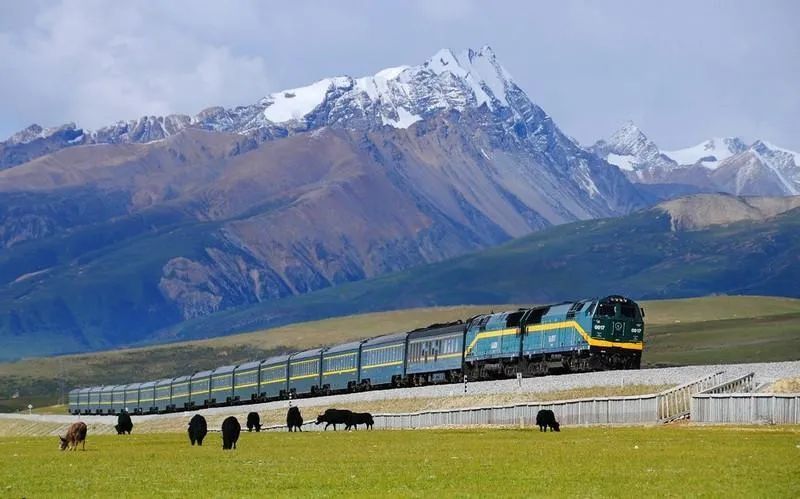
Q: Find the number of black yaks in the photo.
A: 8